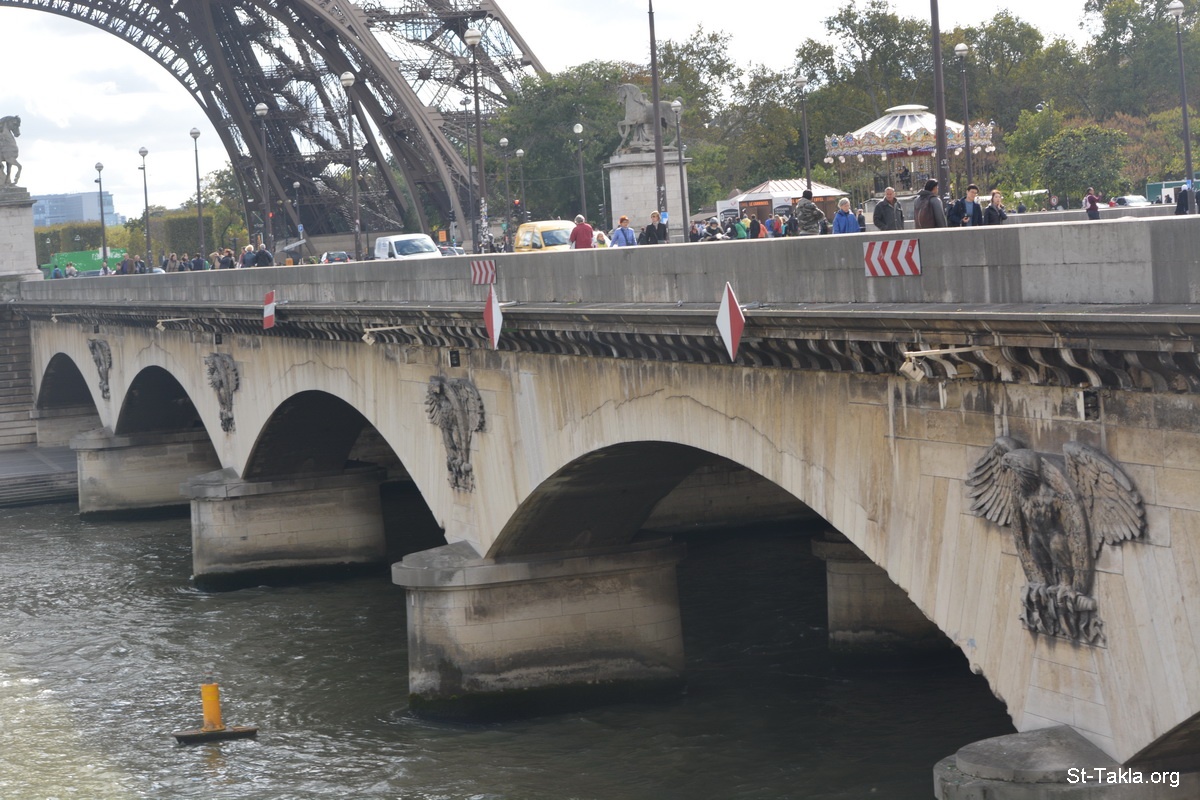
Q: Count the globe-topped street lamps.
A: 14